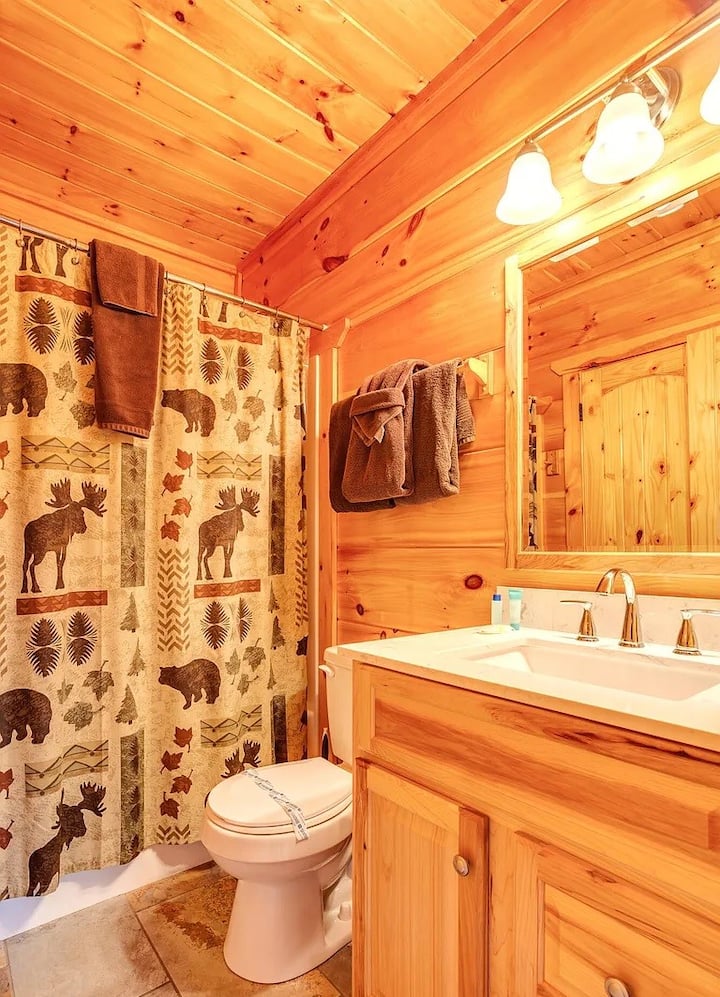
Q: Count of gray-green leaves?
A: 12